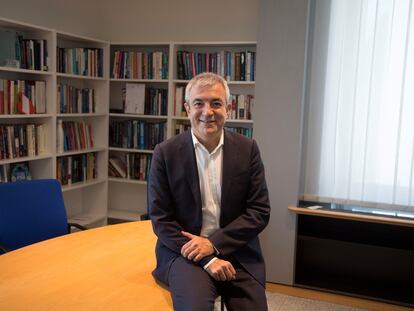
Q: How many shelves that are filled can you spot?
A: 15